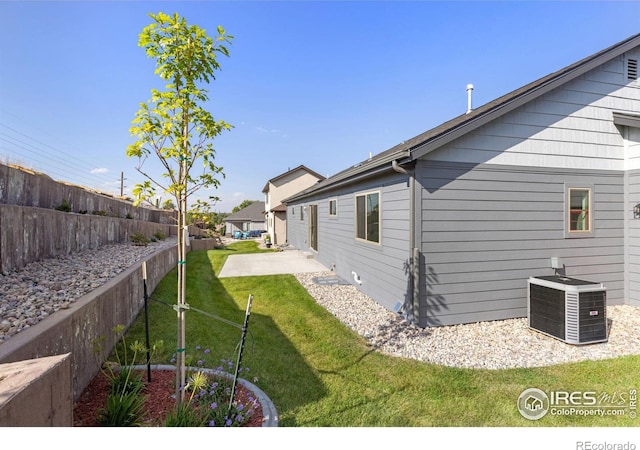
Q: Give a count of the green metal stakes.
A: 2